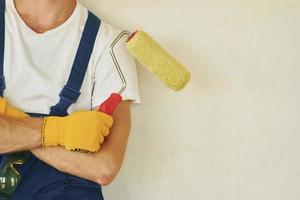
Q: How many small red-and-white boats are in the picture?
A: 0